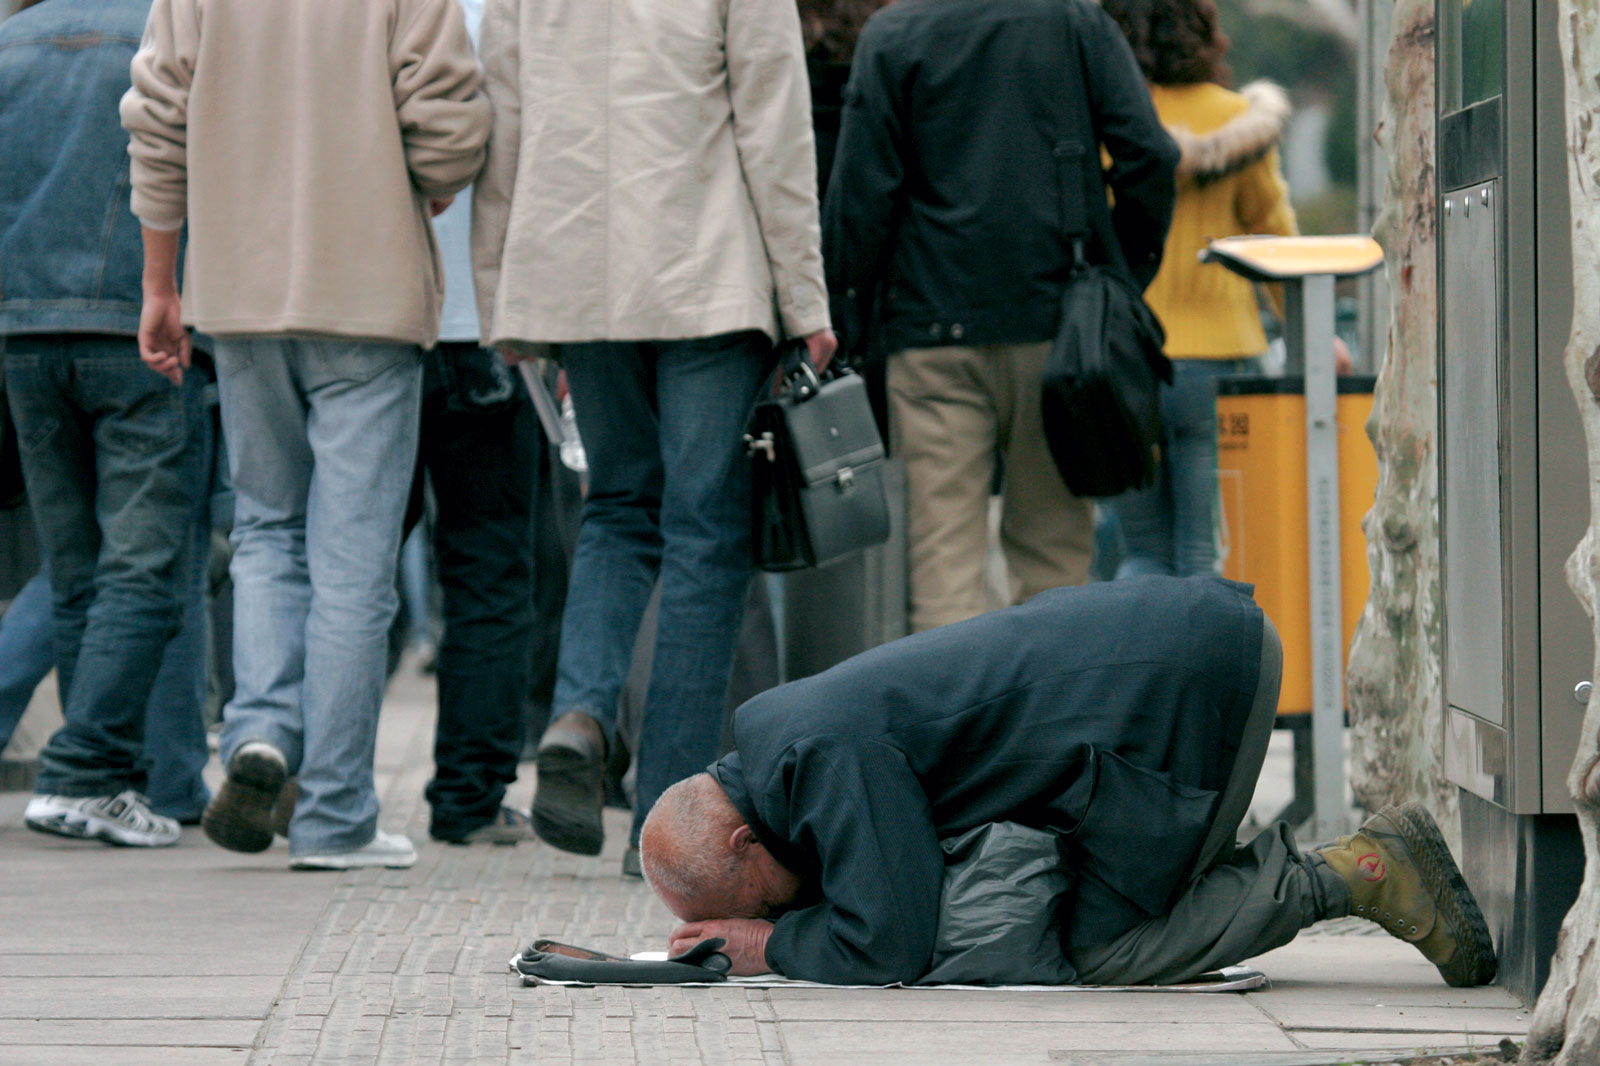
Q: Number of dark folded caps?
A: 1